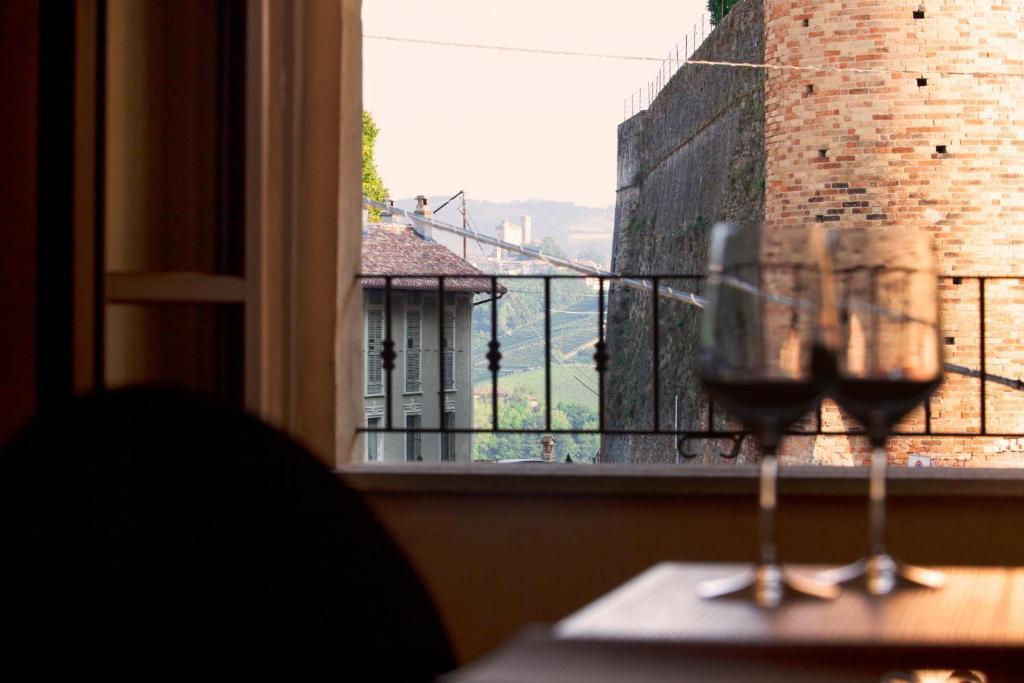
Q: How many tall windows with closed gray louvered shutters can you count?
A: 3